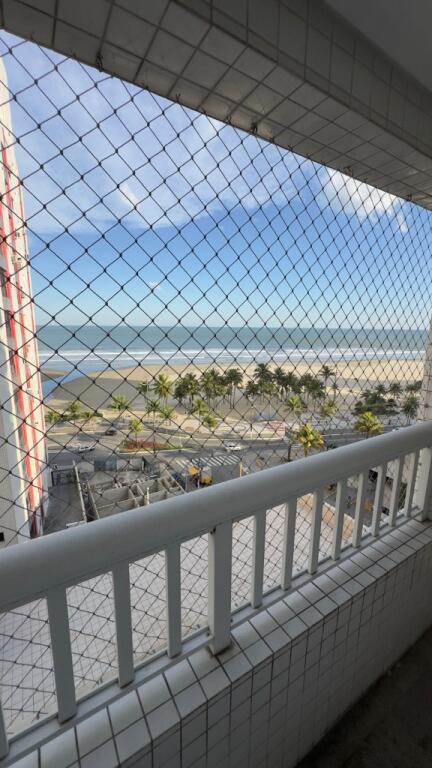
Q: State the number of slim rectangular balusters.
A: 12